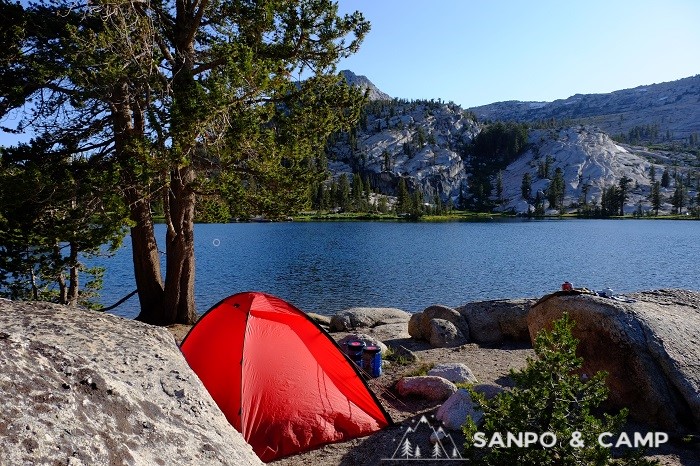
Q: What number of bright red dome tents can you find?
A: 1